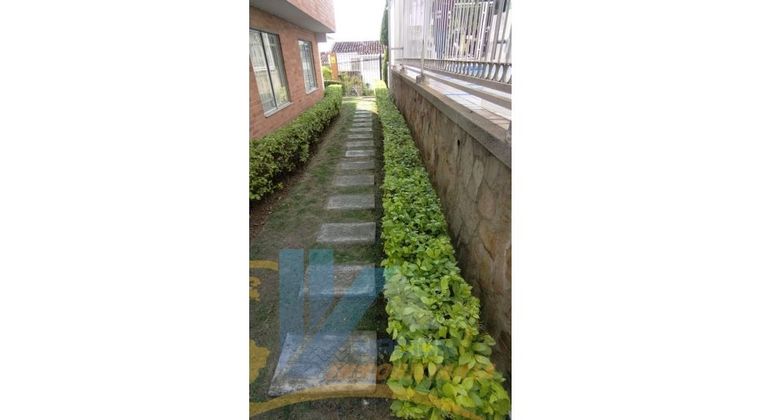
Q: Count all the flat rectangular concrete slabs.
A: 14